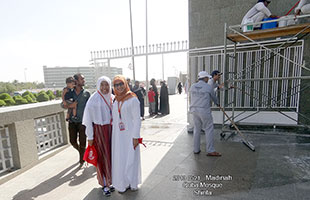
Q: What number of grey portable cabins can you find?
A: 1